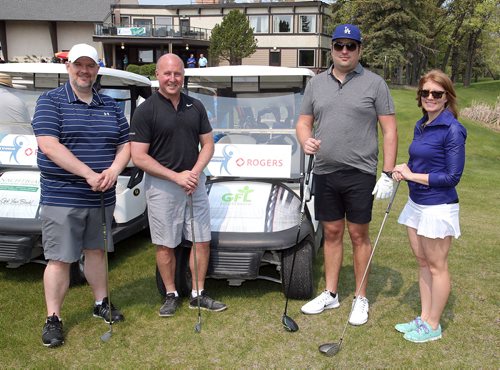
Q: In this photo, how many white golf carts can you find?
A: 2